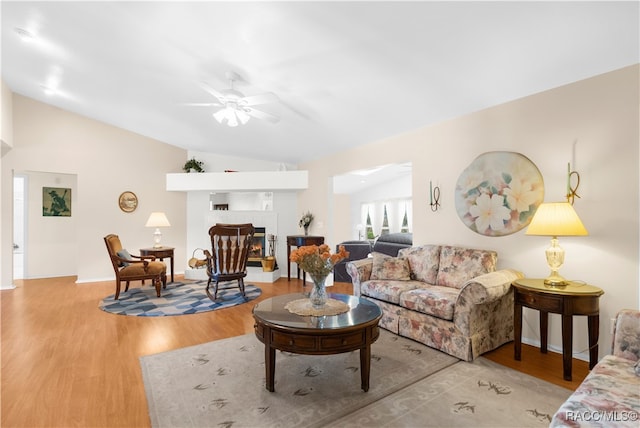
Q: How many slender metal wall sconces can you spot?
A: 2